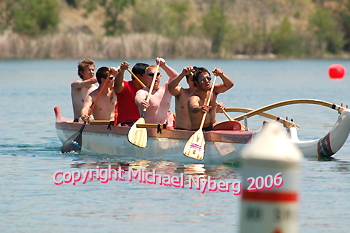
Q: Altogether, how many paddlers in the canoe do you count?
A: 6